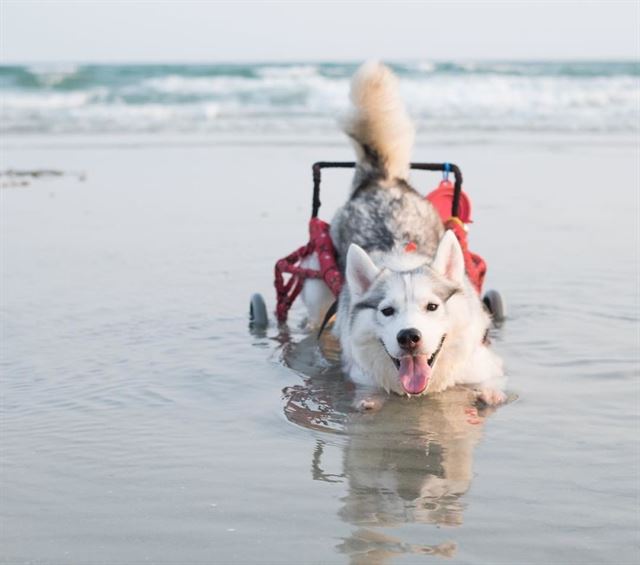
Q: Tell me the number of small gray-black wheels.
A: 2